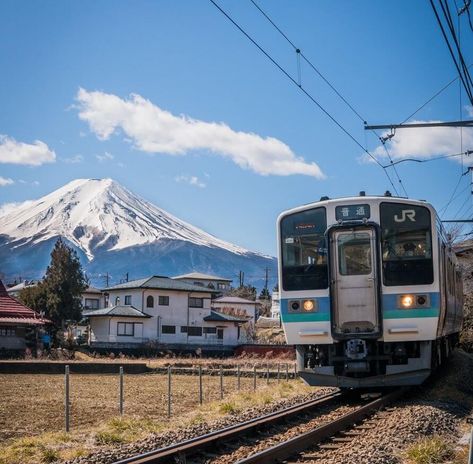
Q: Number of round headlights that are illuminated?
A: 2